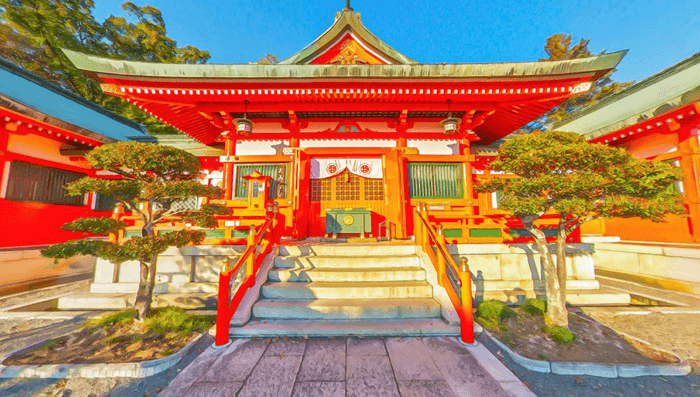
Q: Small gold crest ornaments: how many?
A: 1